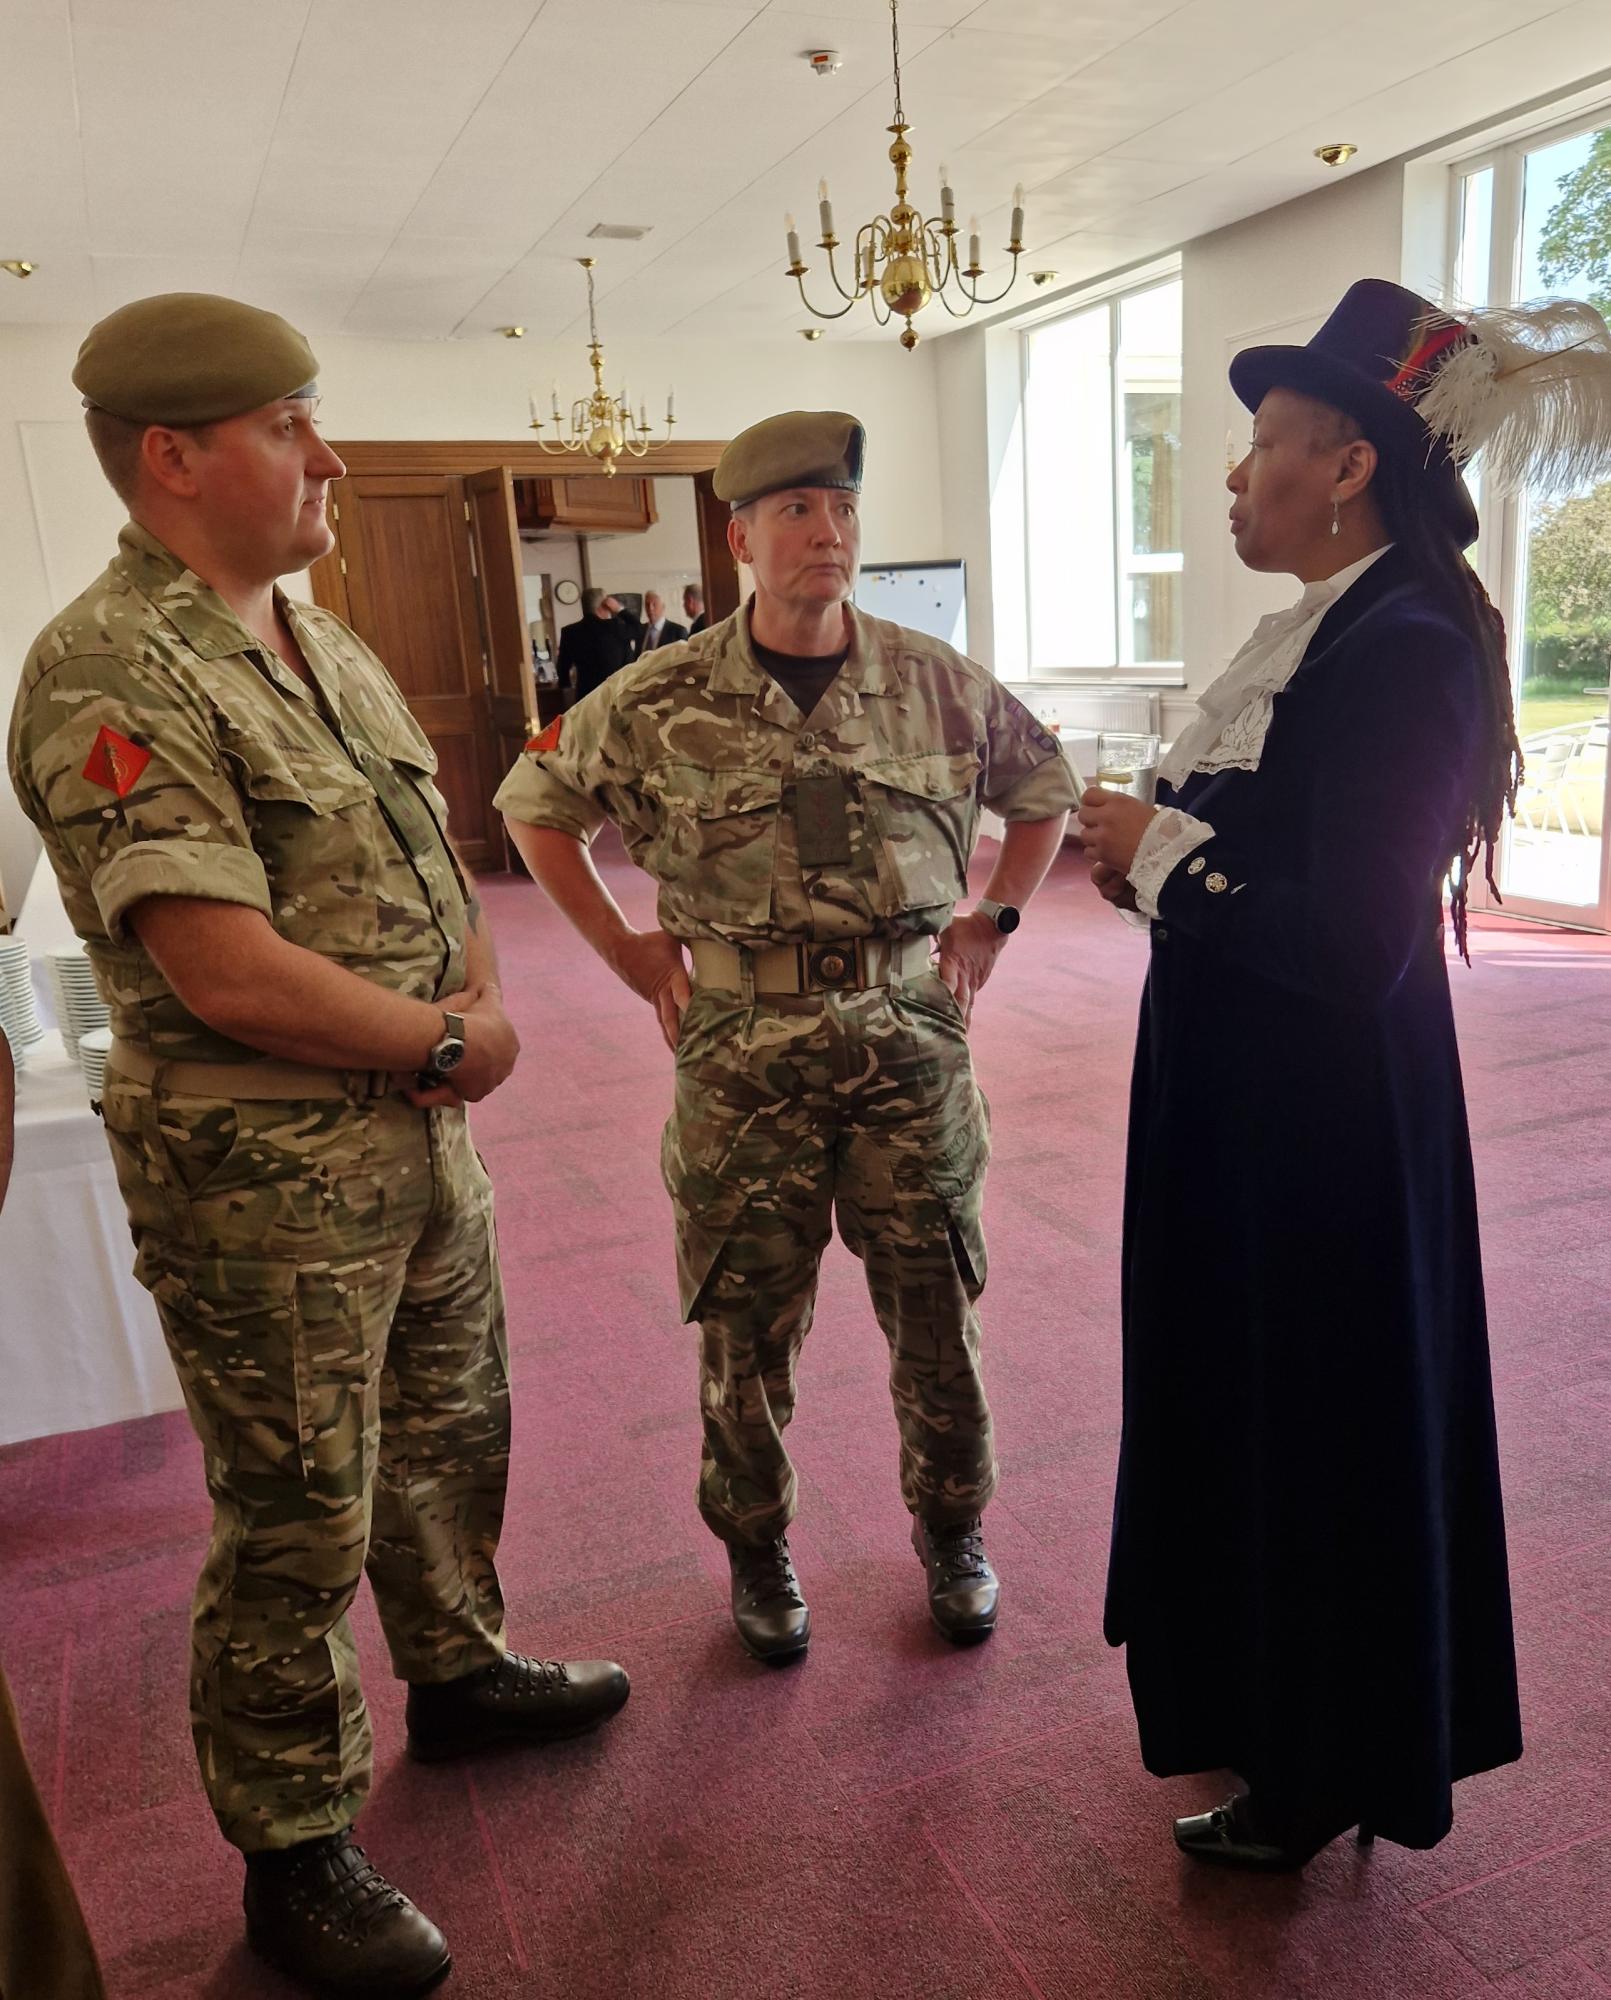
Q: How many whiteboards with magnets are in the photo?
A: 1